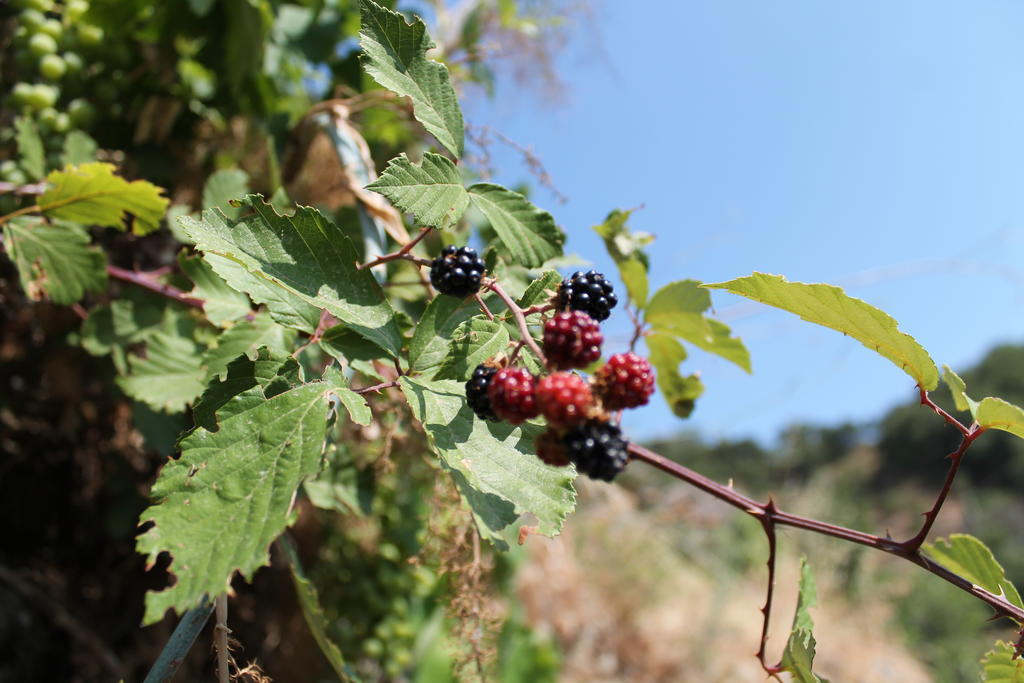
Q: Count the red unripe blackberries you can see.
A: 5